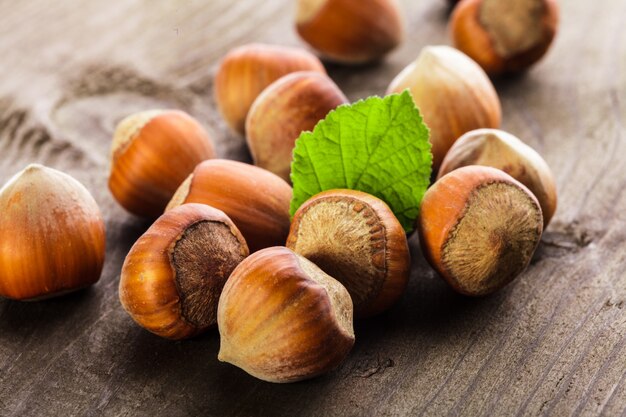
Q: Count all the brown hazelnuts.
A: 13